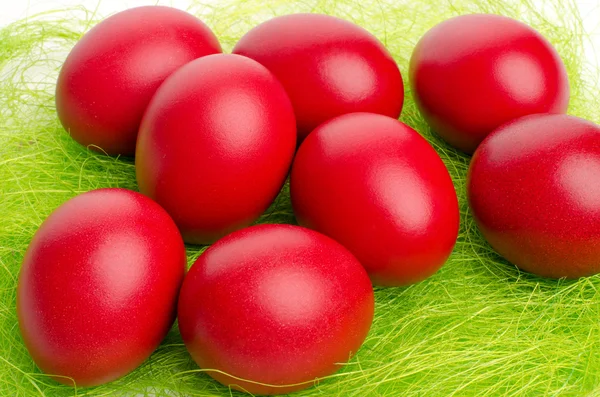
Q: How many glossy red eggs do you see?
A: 8